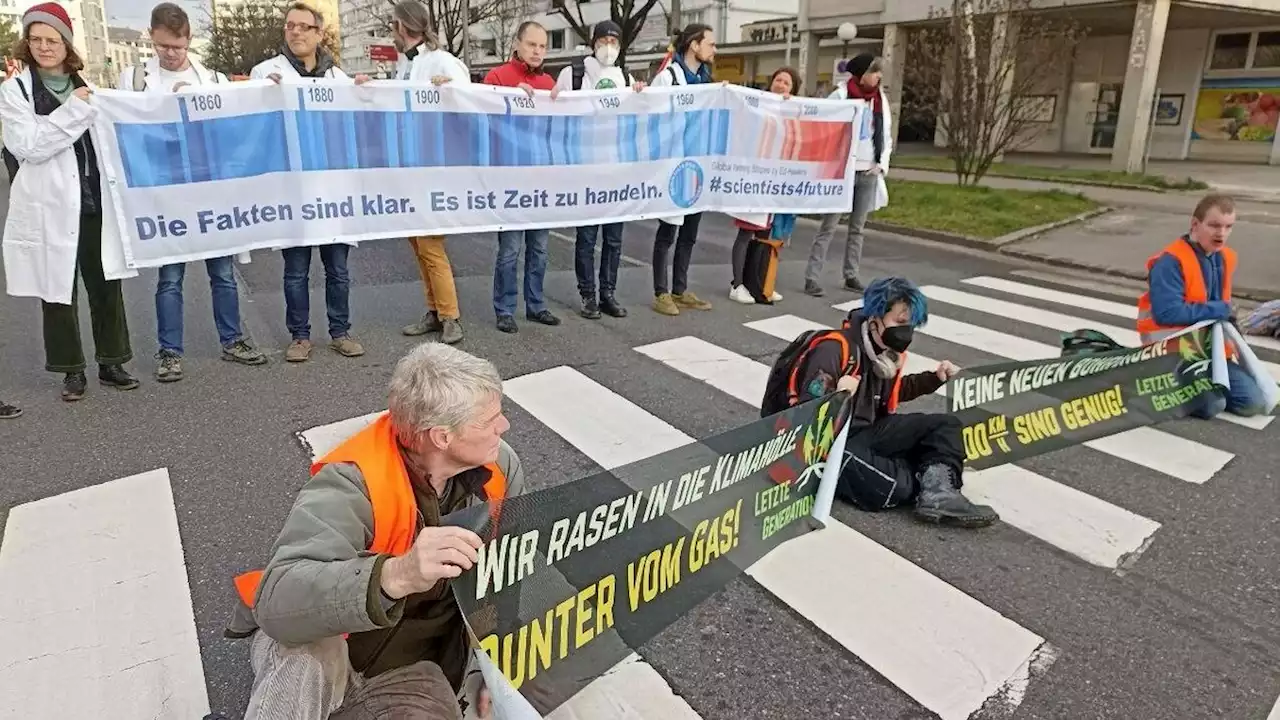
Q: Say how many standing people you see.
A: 9